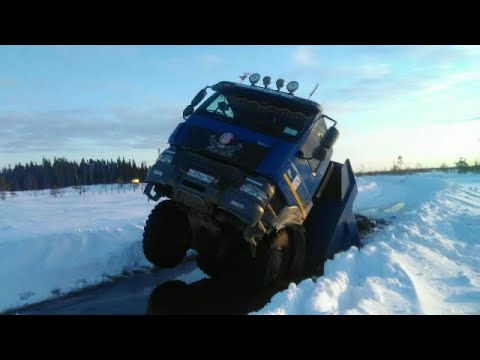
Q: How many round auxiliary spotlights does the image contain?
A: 4